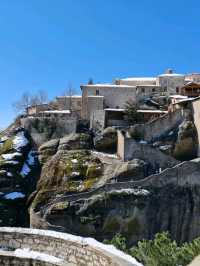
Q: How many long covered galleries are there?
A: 1